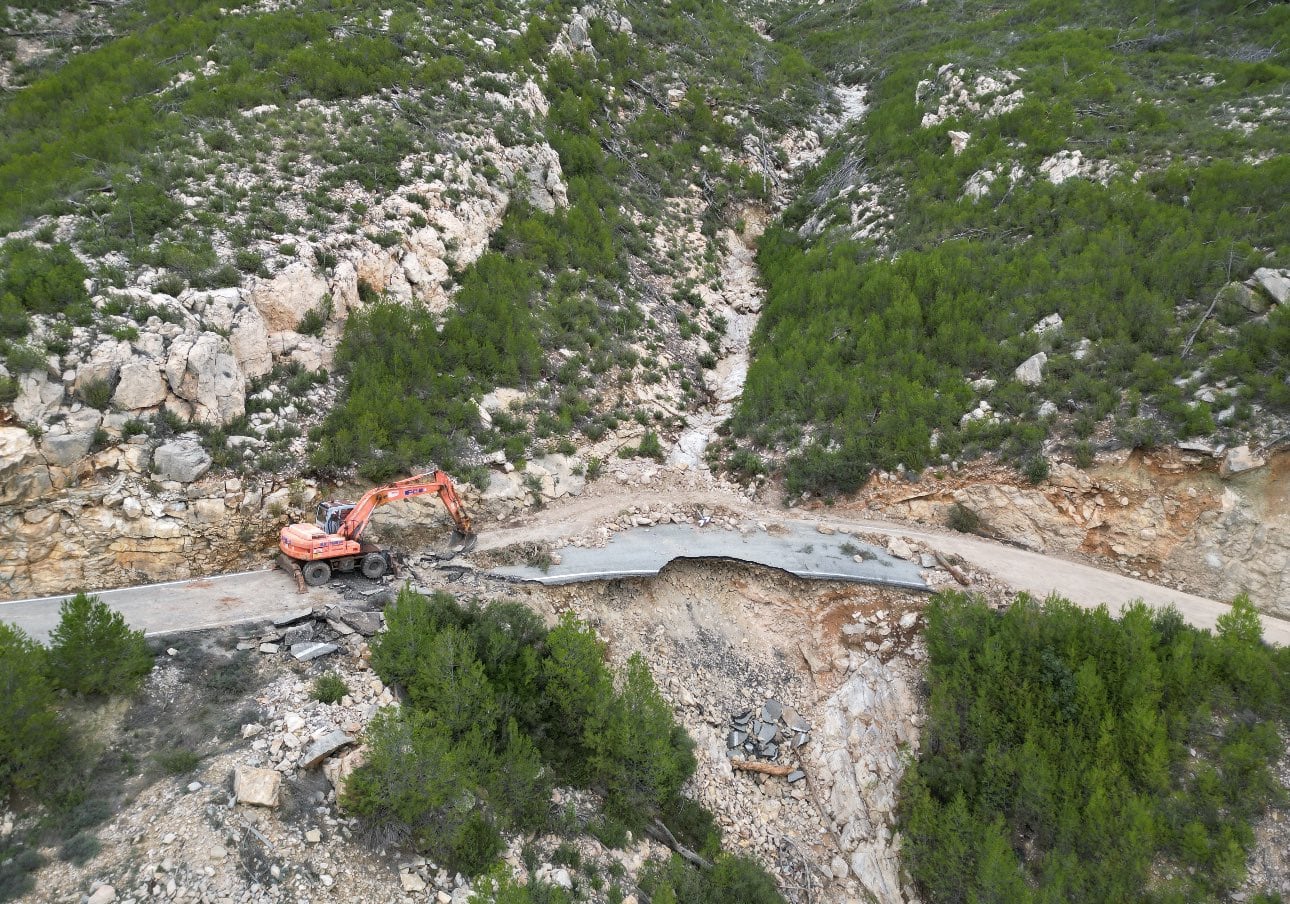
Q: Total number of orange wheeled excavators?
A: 1